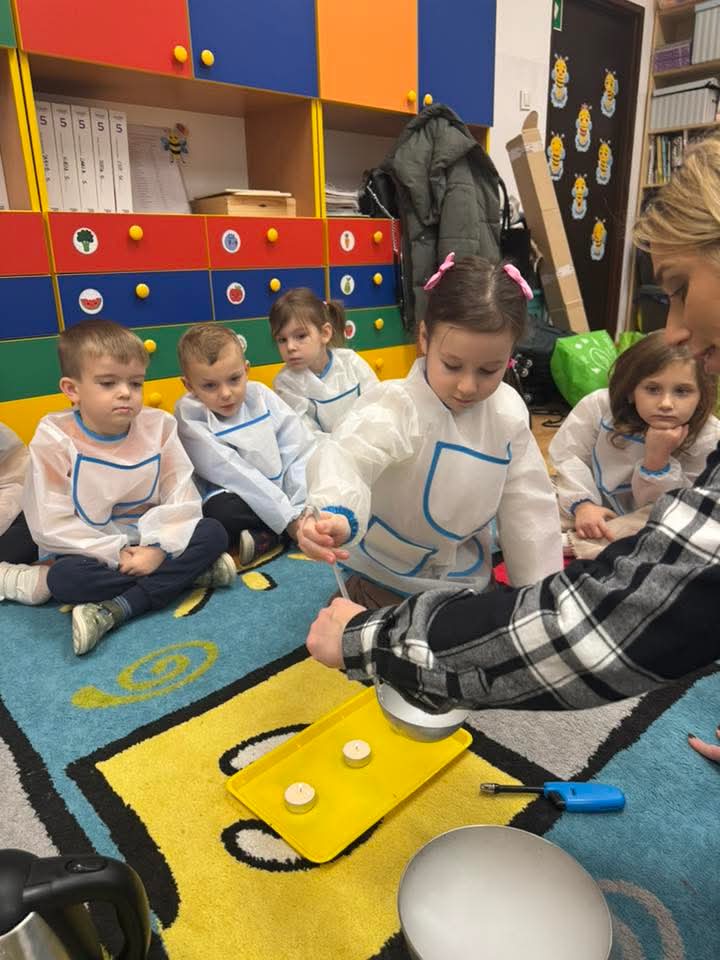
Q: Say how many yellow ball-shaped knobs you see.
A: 14